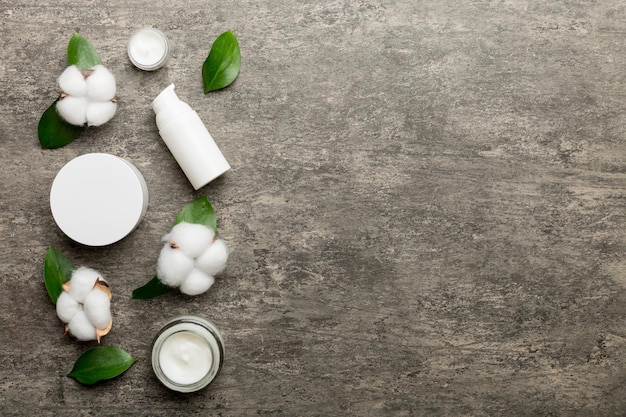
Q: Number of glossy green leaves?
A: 7